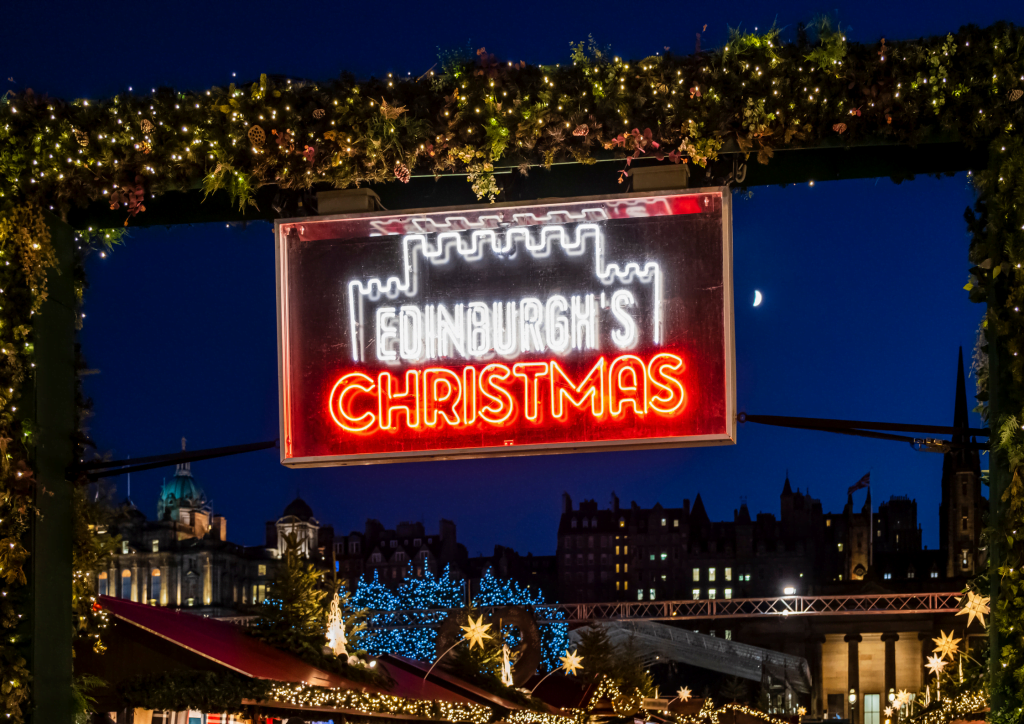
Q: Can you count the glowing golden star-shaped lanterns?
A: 10